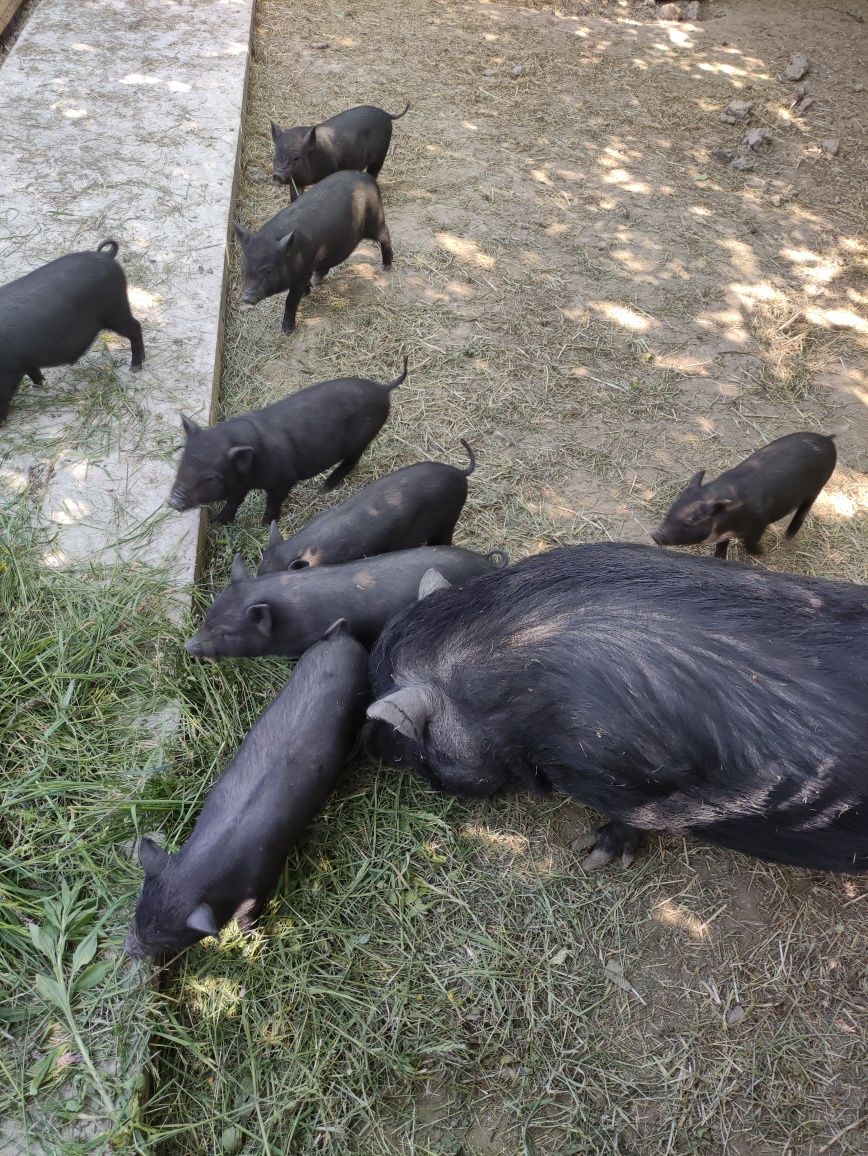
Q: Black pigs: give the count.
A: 9